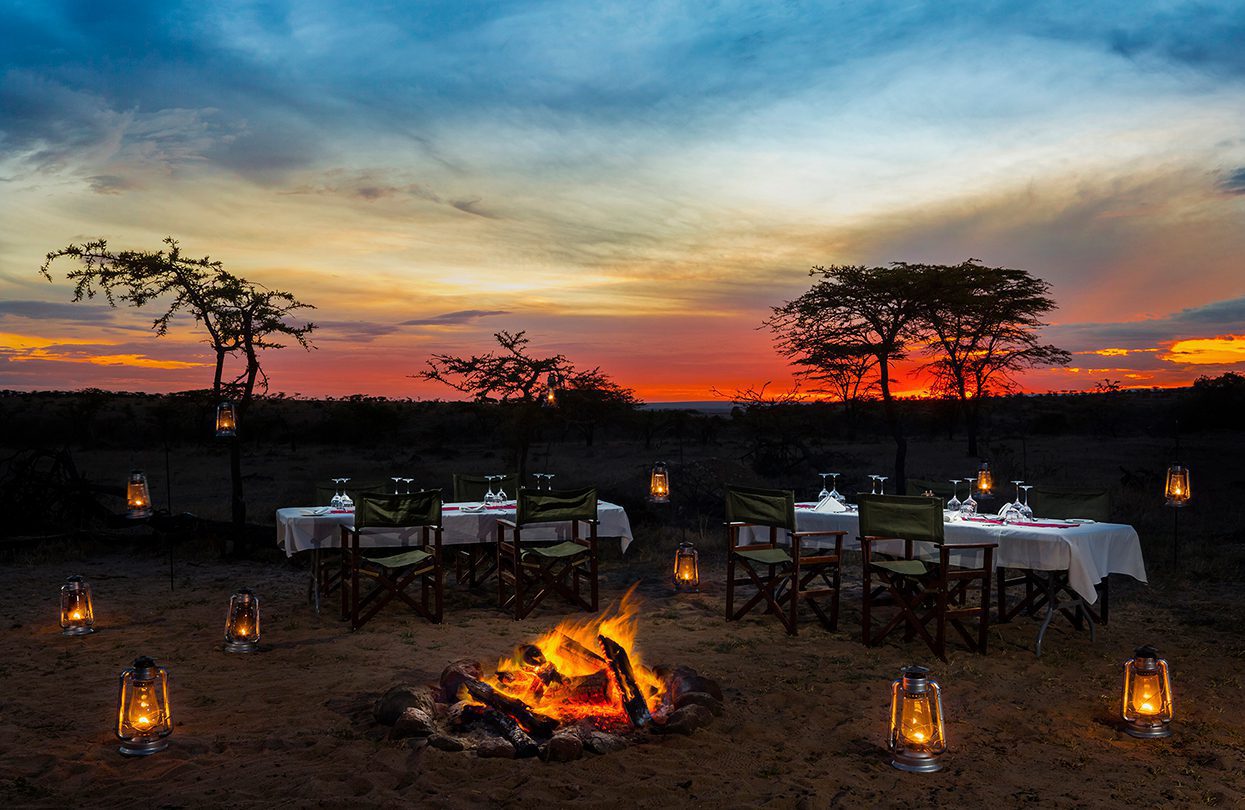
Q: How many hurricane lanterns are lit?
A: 12